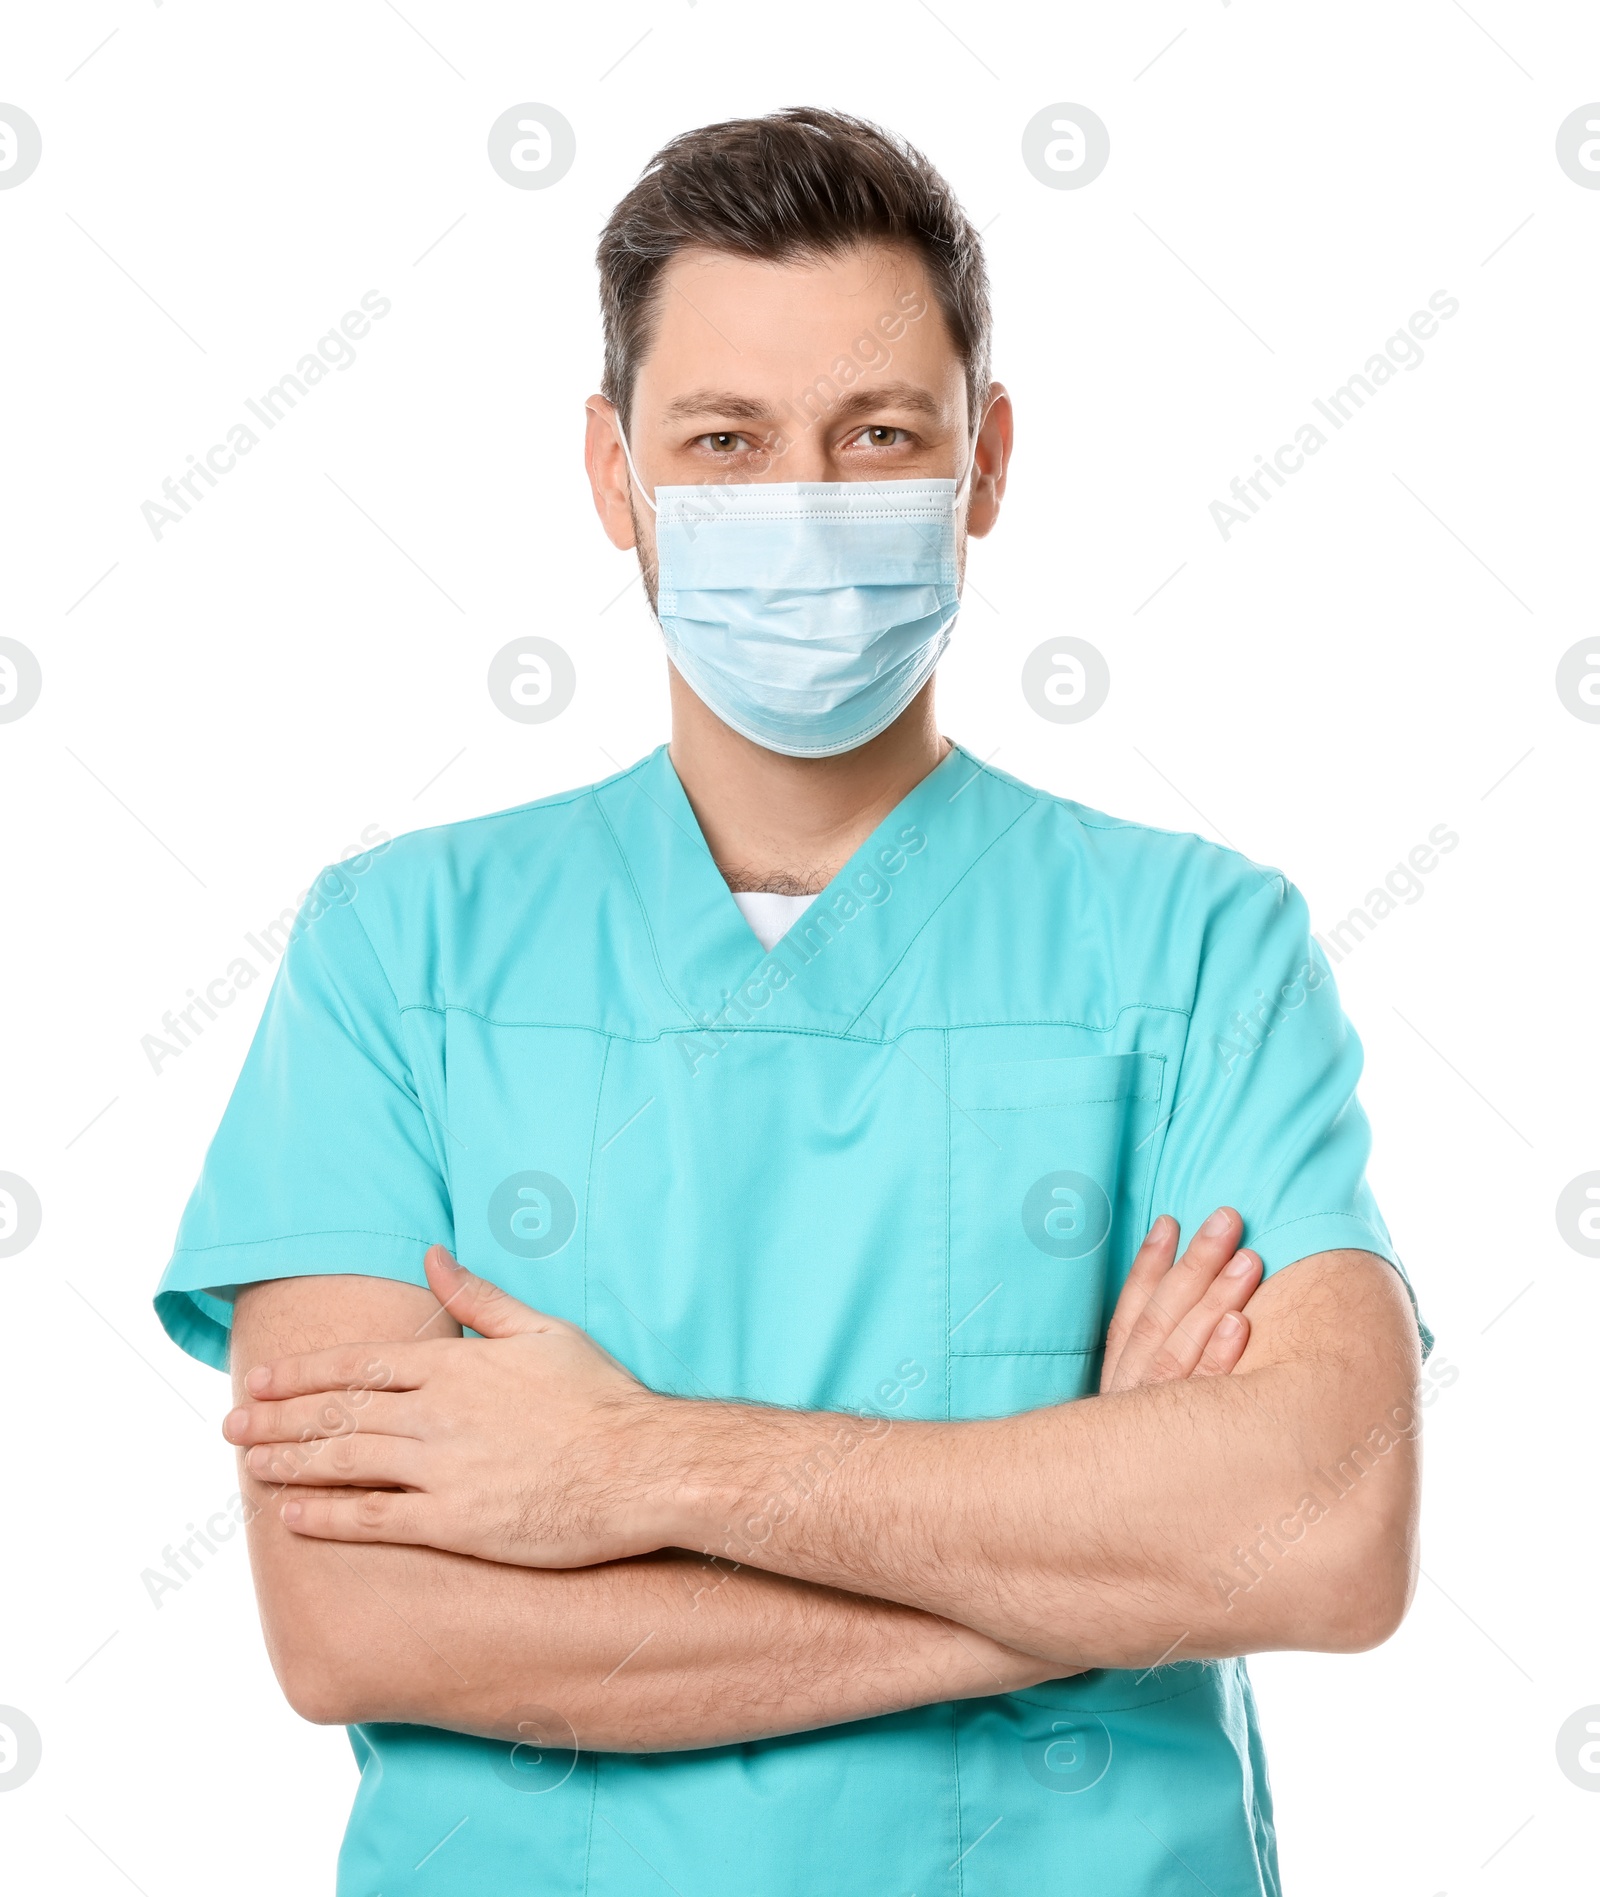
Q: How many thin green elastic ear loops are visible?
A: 0